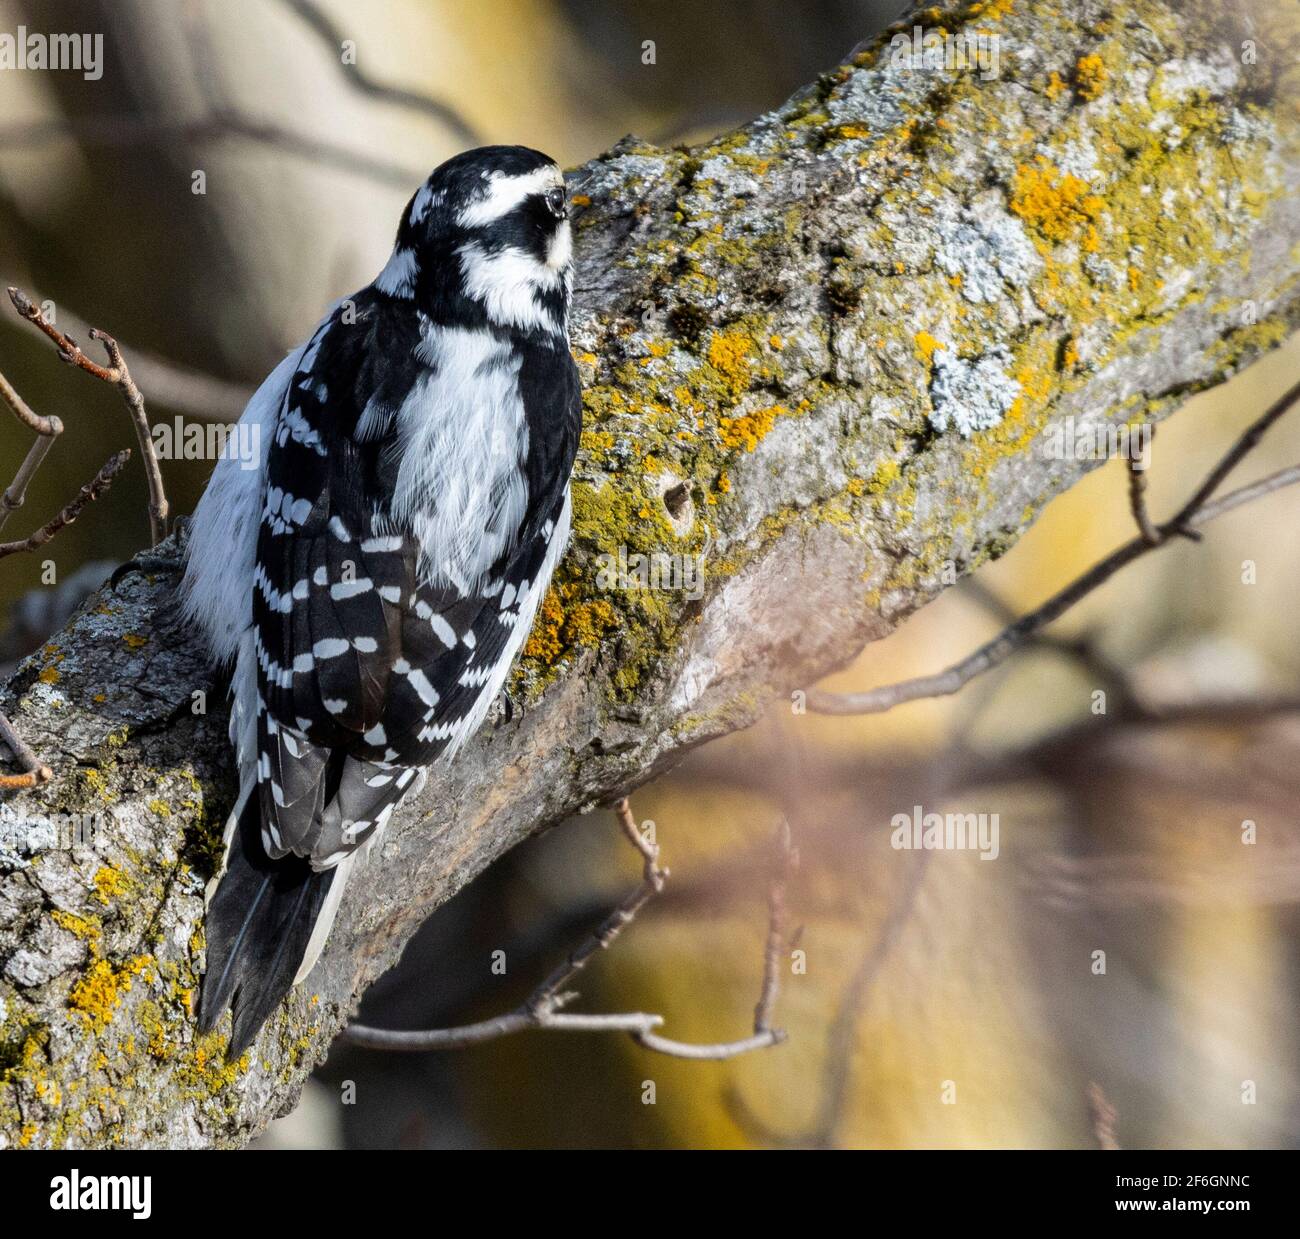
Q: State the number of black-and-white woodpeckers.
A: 1